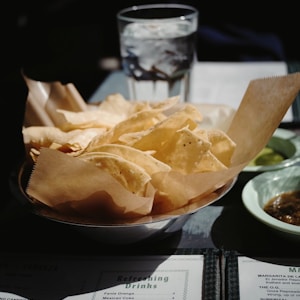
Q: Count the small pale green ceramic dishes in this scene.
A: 2